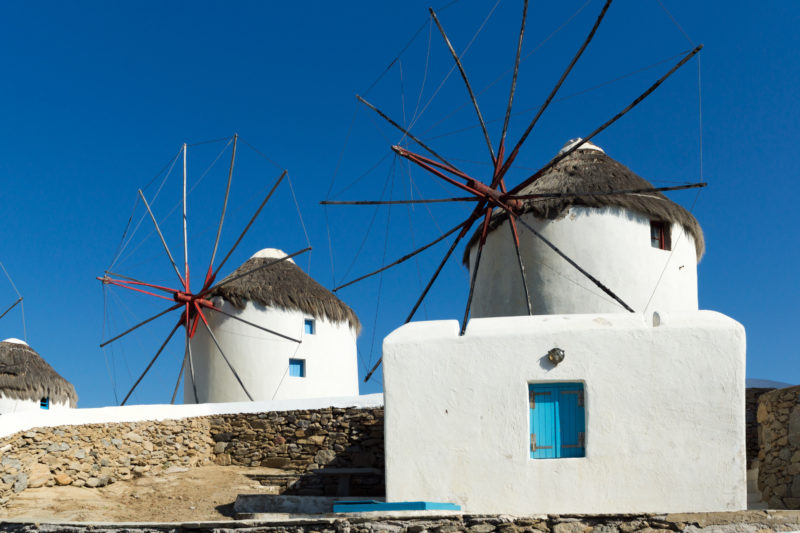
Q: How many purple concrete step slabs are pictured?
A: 0